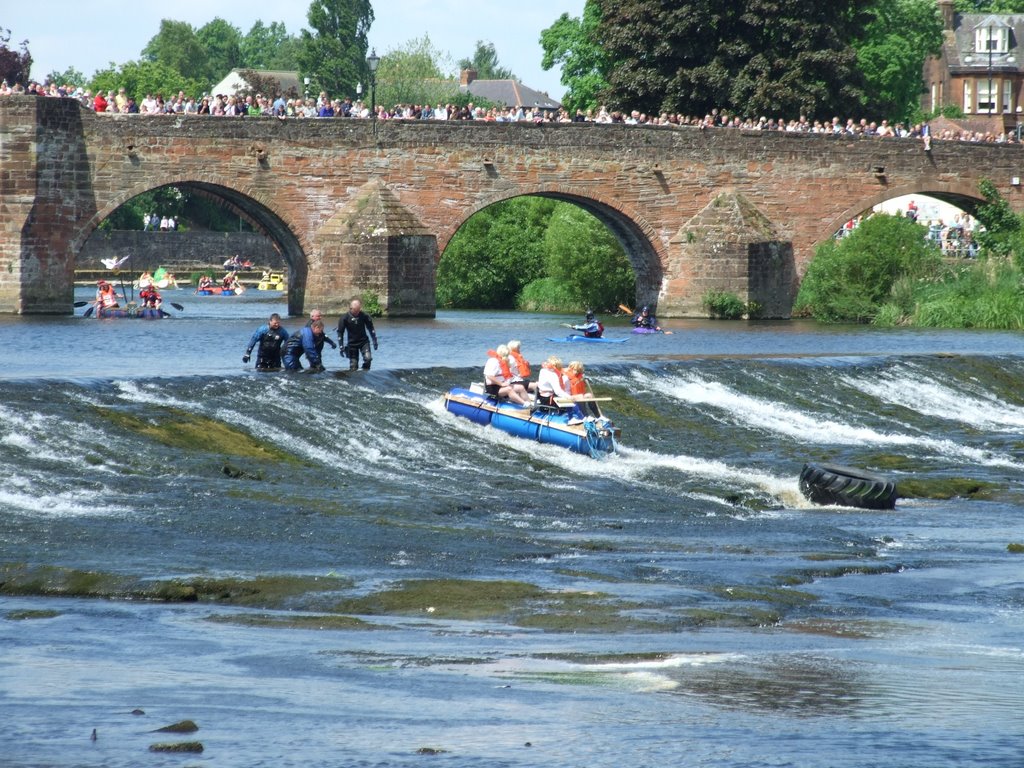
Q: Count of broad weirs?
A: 1